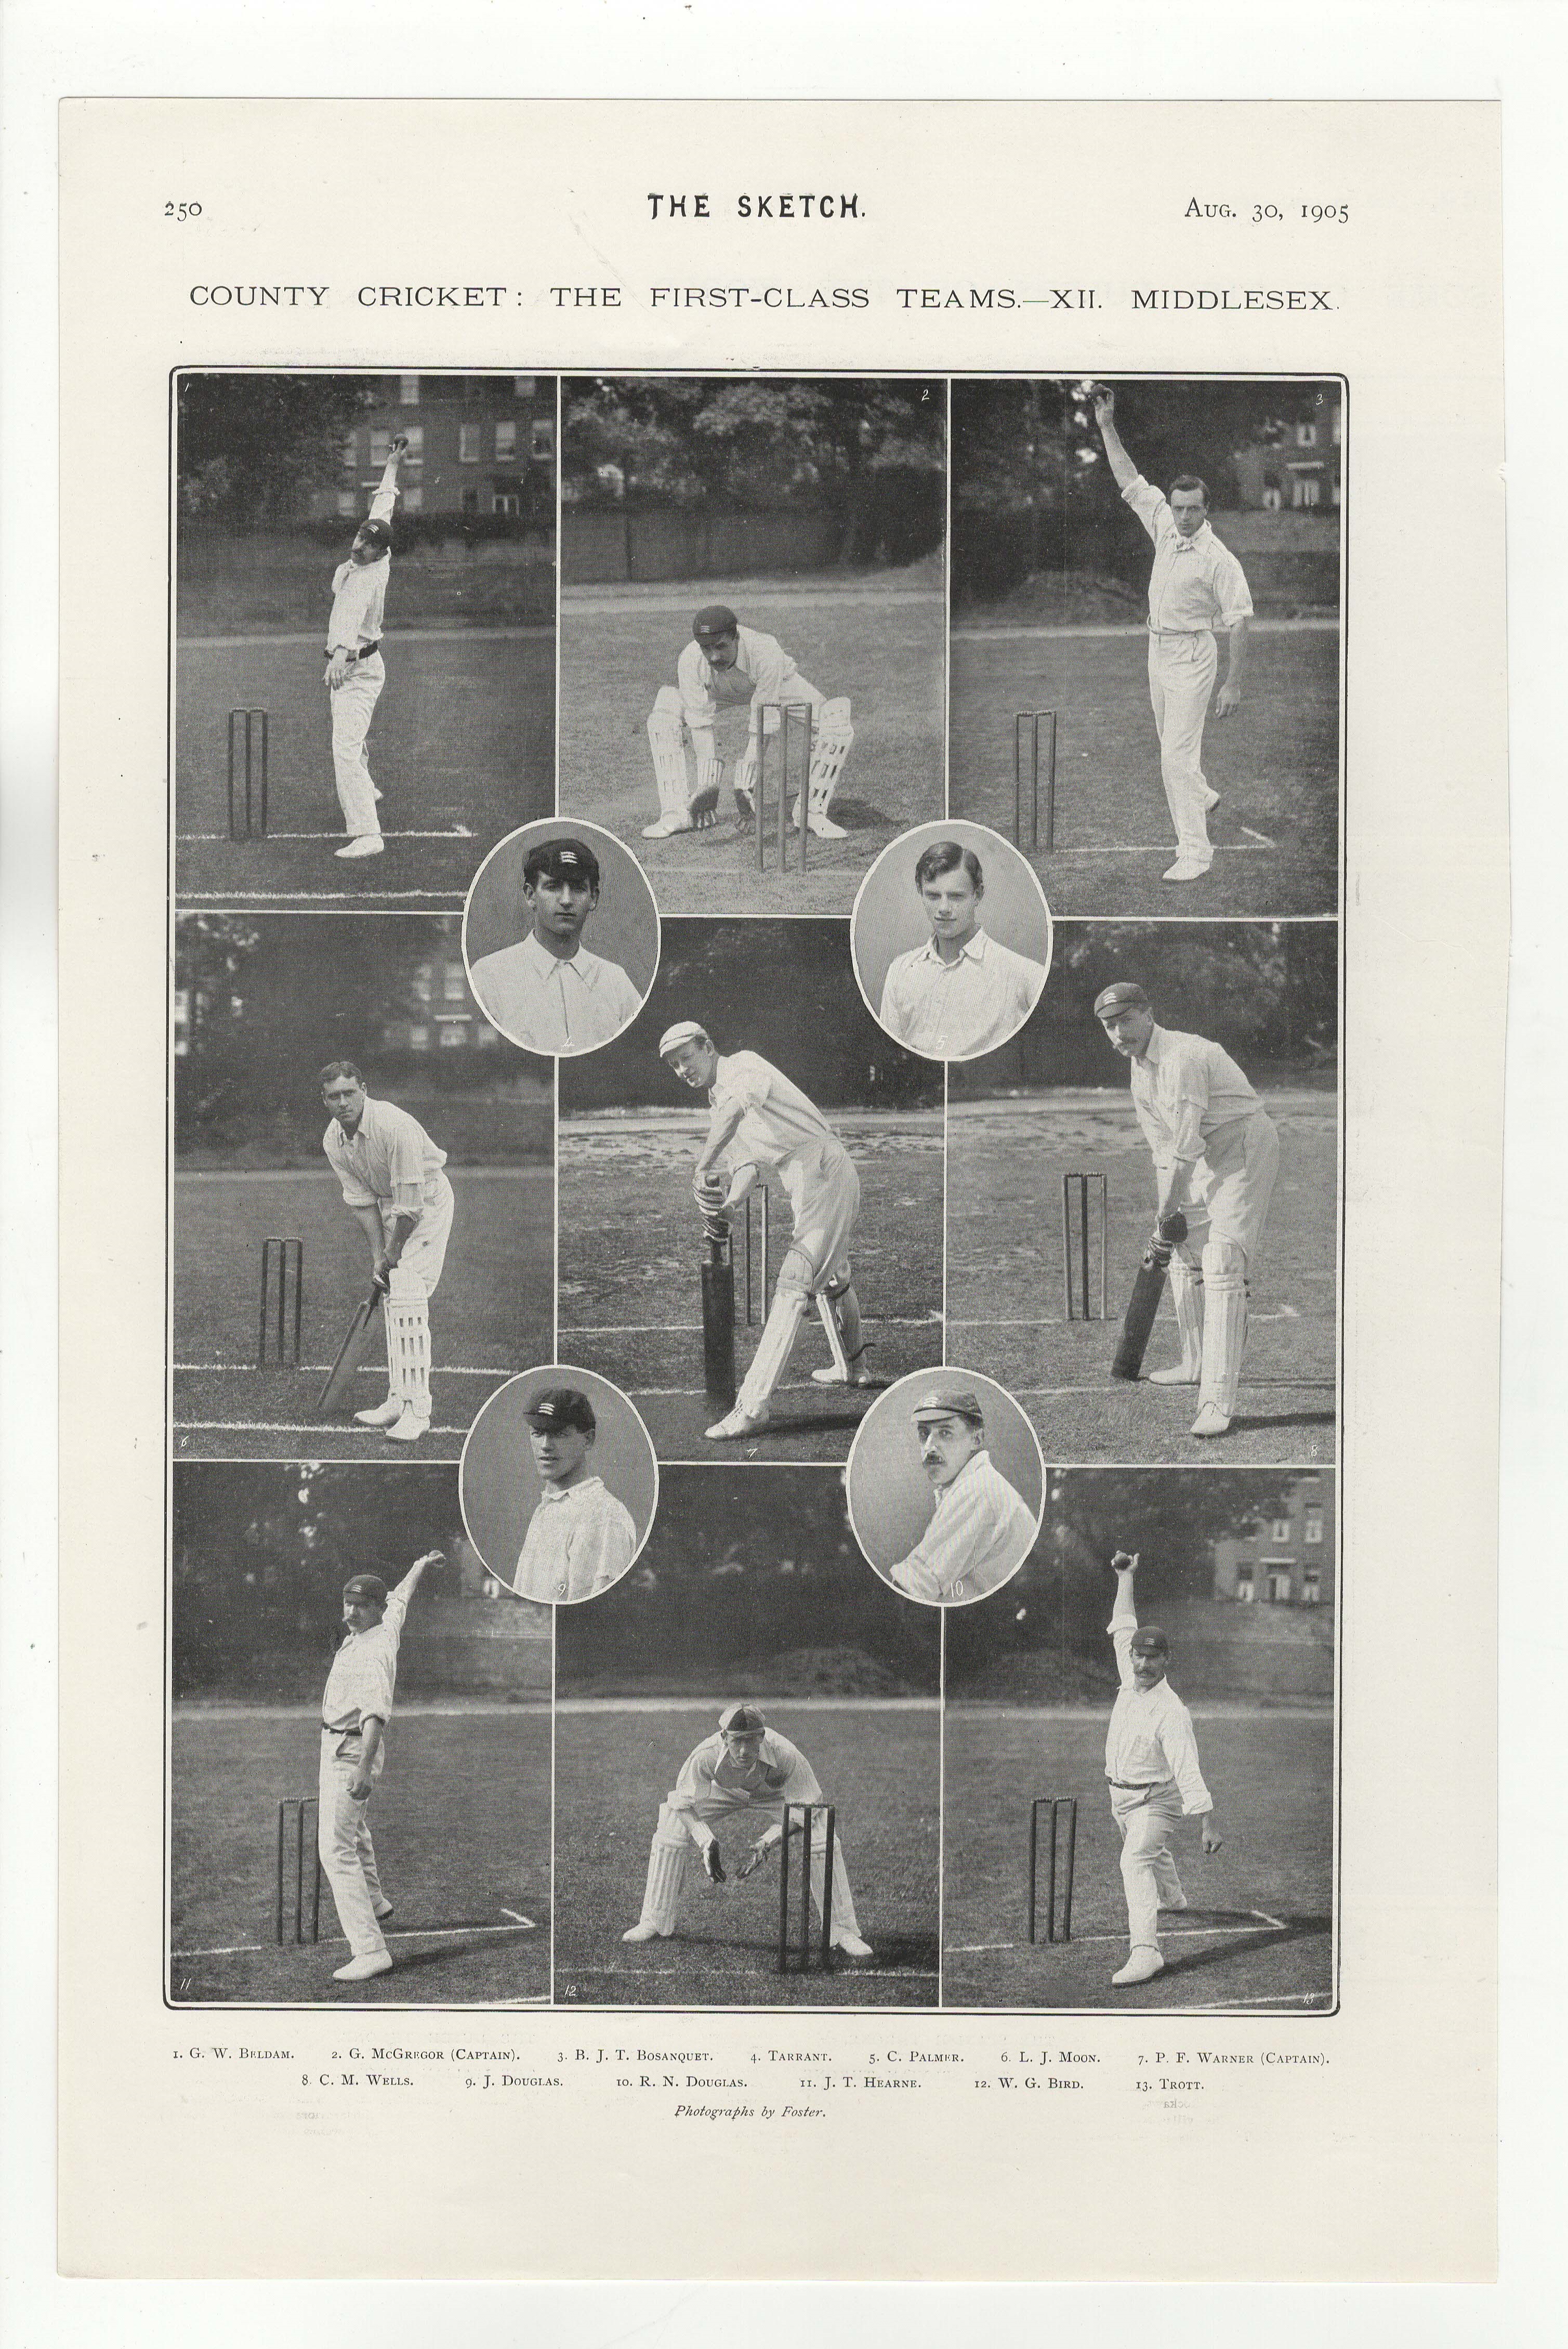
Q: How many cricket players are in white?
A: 13